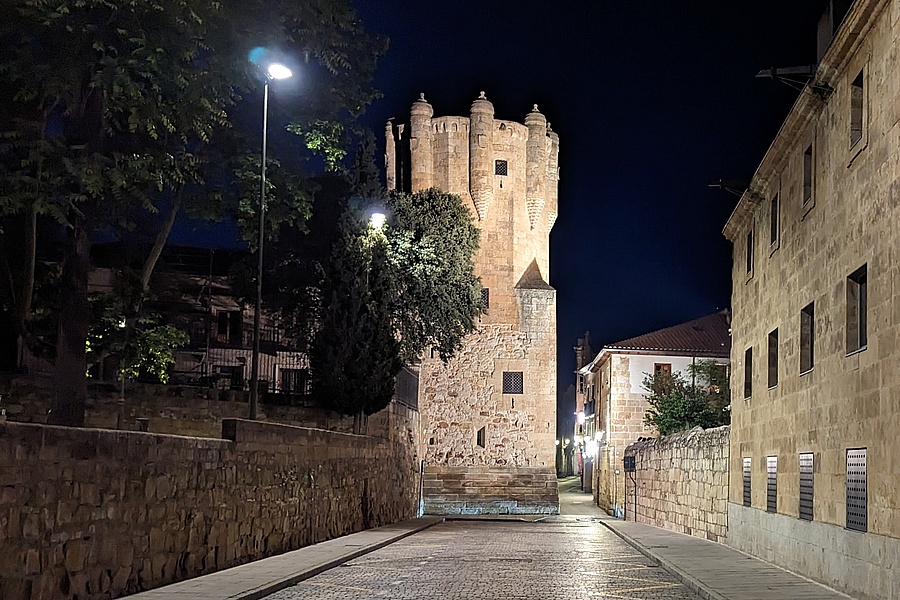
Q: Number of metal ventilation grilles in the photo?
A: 4